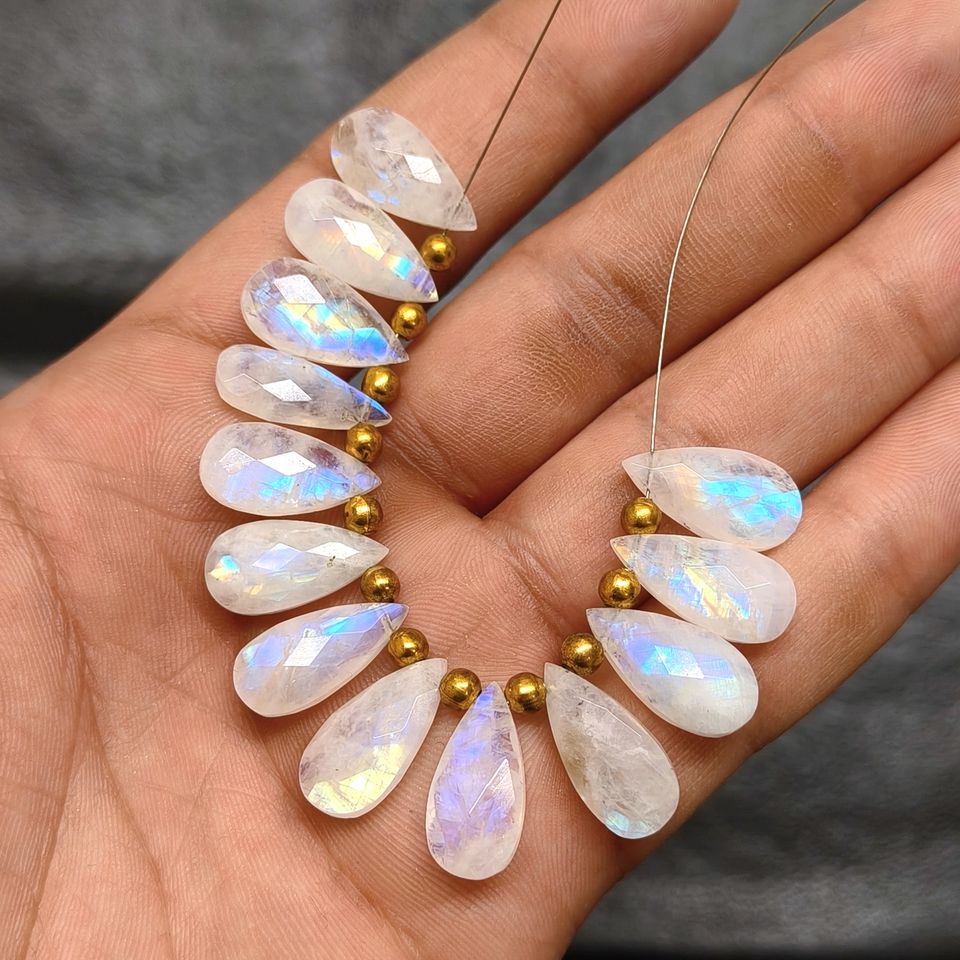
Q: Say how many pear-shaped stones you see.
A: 13